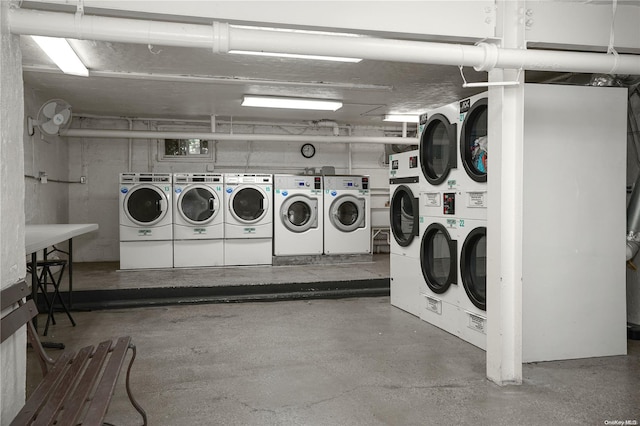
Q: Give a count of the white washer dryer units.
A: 10